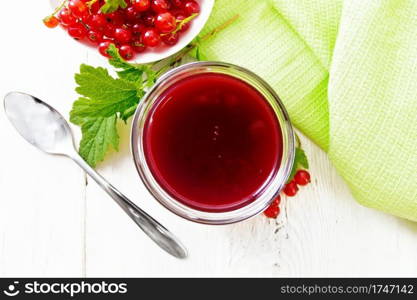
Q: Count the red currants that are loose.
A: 4